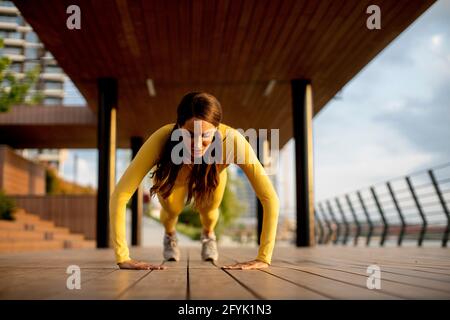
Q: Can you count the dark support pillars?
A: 4